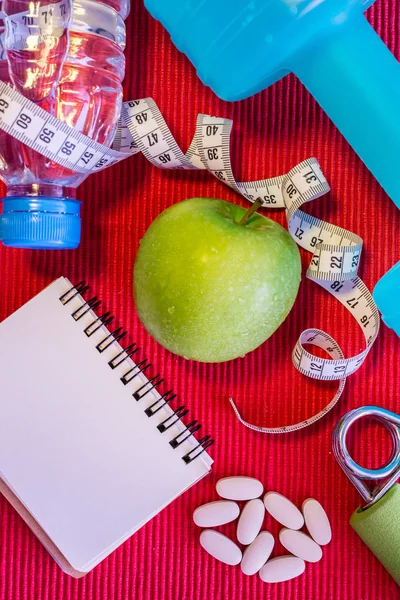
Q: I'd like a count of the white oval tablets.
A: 9